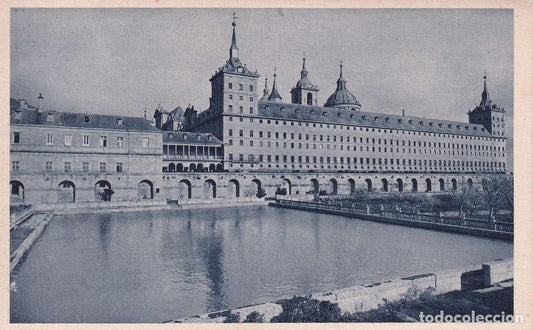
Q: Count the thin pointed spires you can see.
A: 6